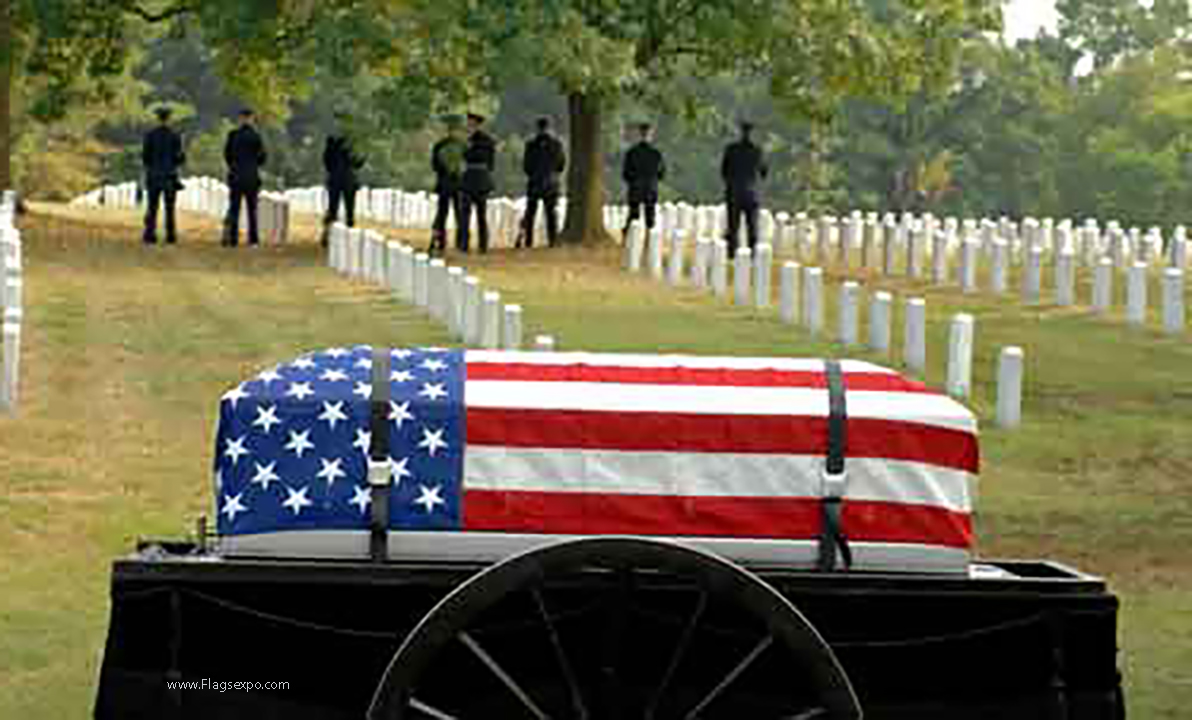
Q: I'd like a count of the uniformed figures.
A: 8